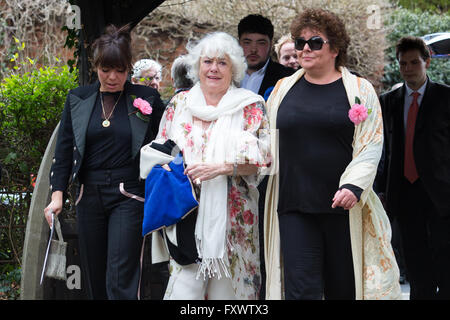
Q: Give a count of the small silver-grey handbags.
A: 1